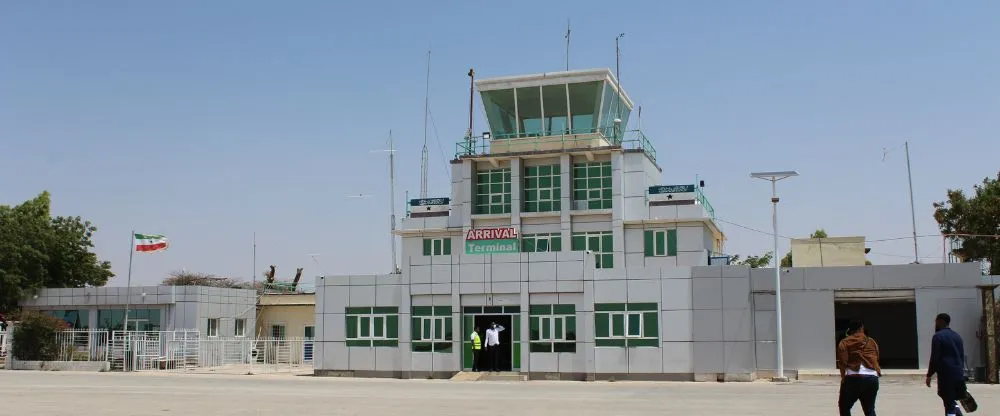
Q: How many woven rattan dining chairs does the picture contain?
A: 0